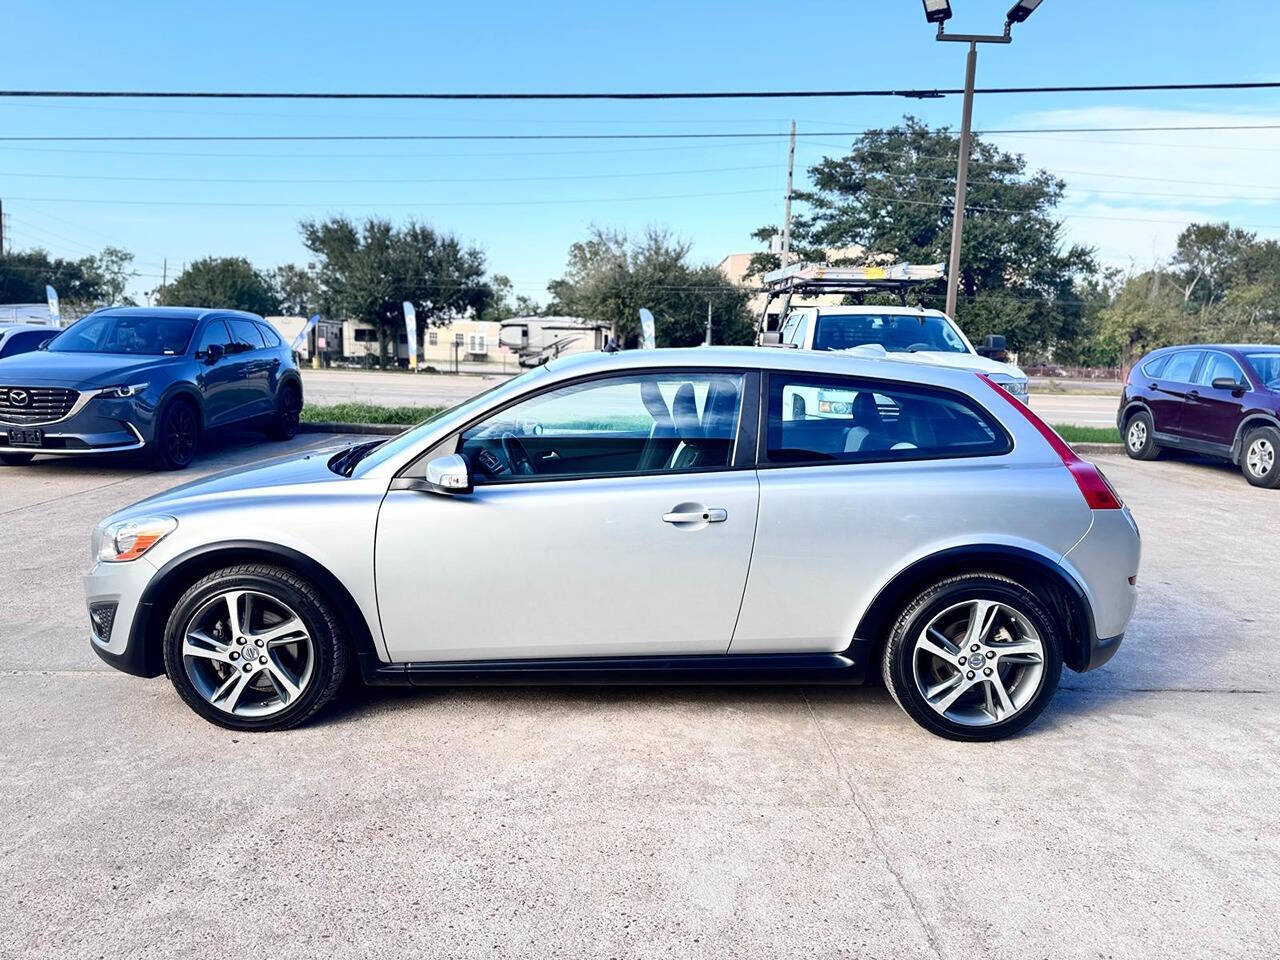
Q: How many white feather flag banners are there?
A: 4